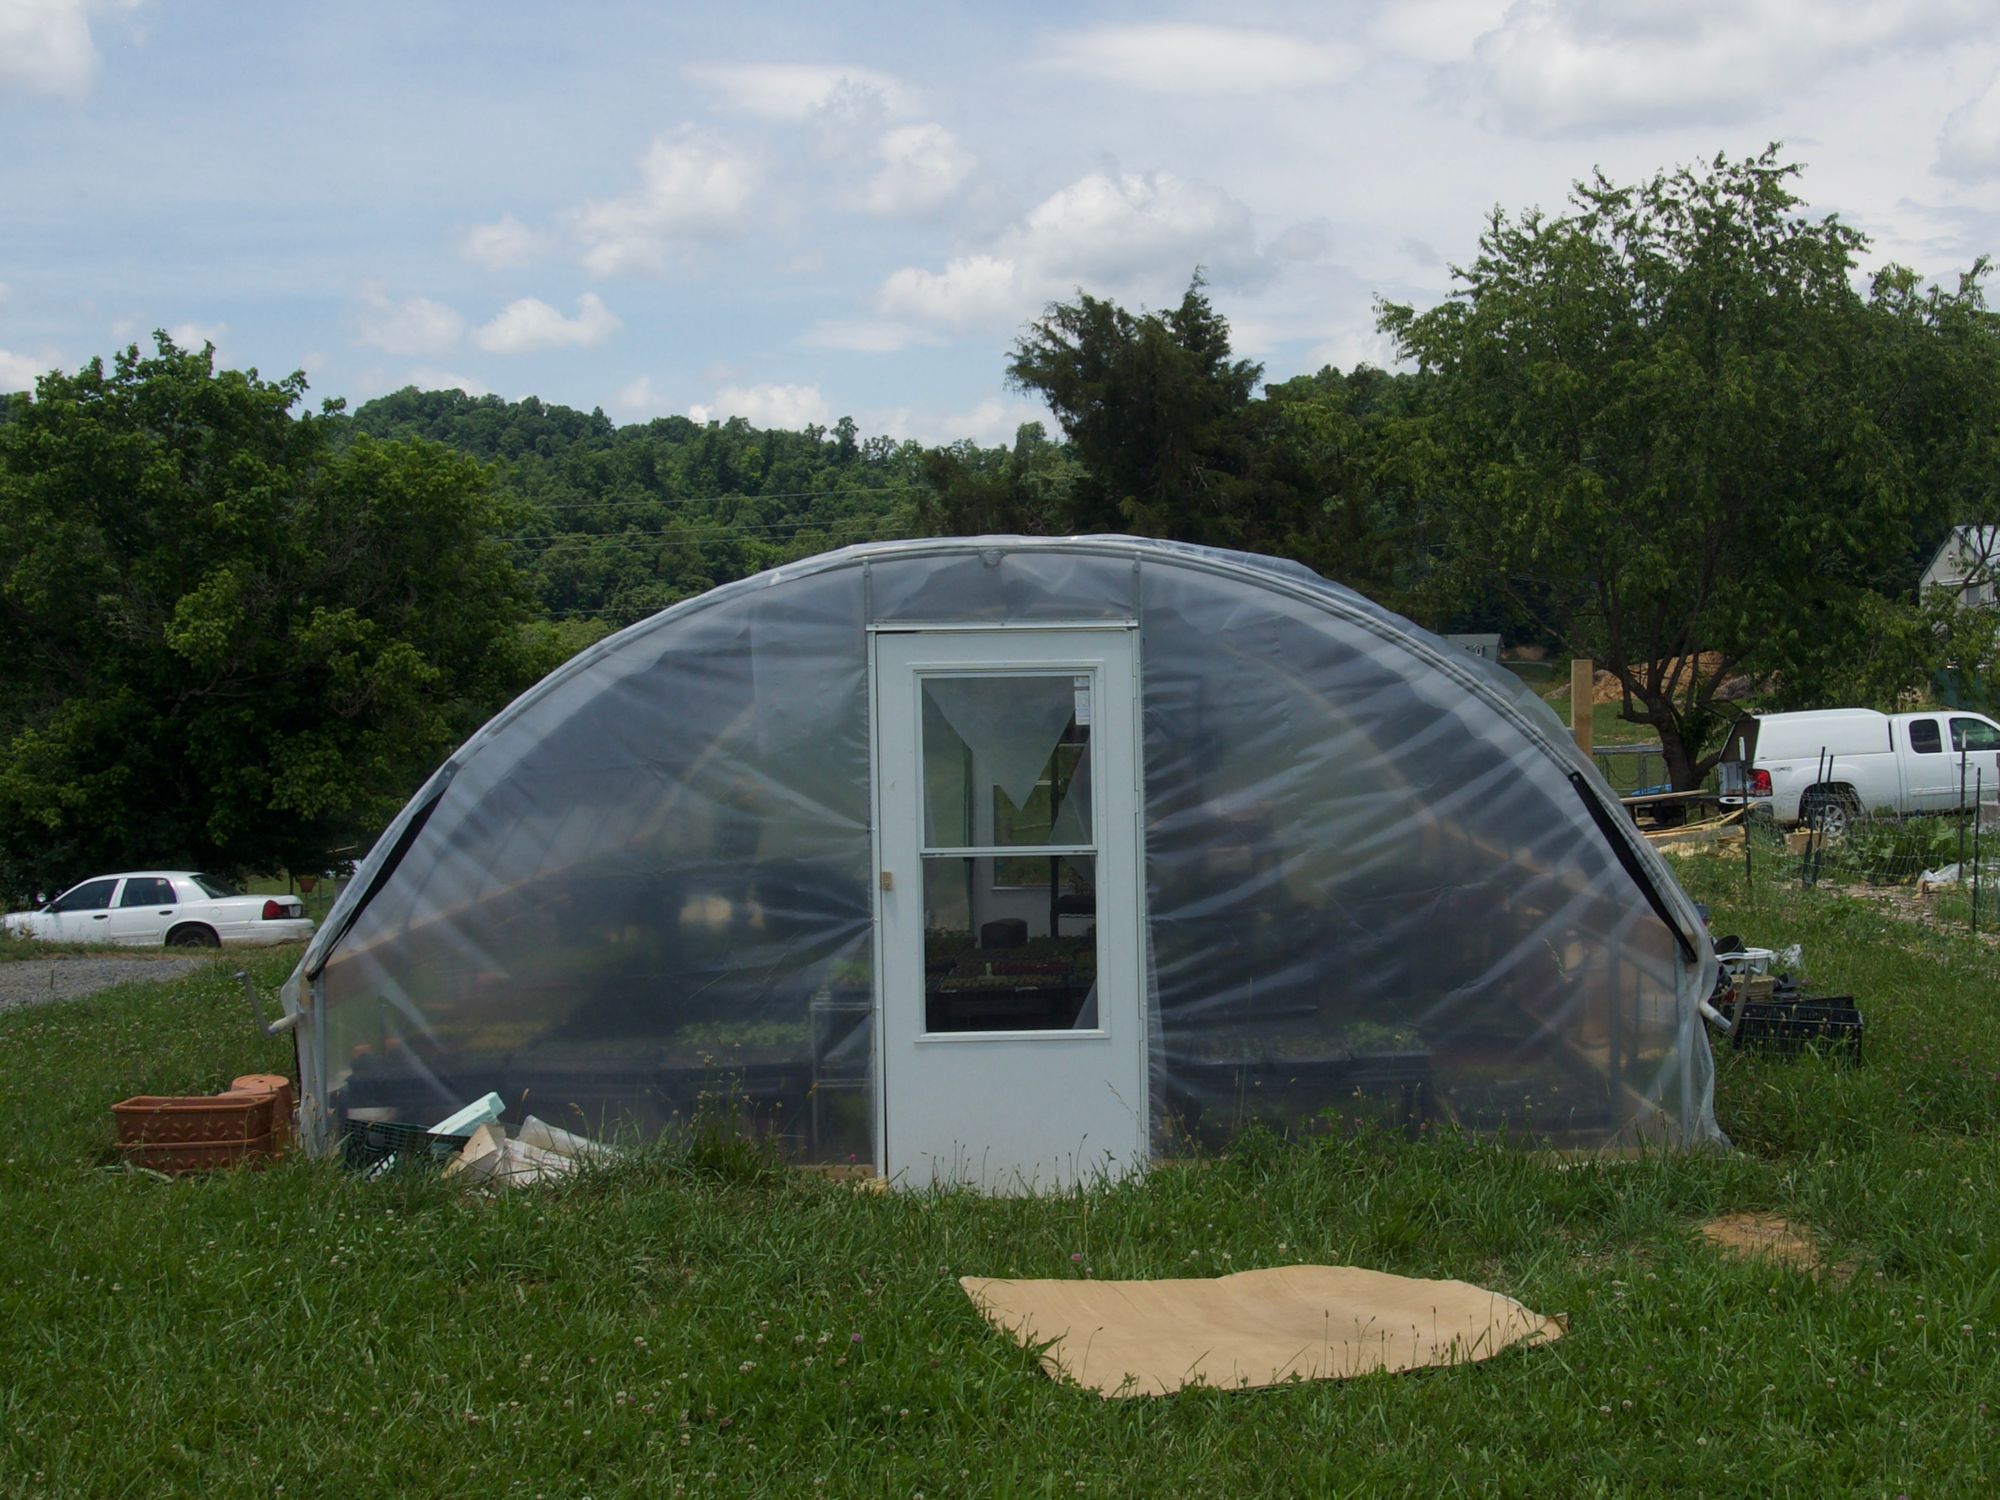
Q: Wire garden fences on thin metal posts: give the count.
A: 1